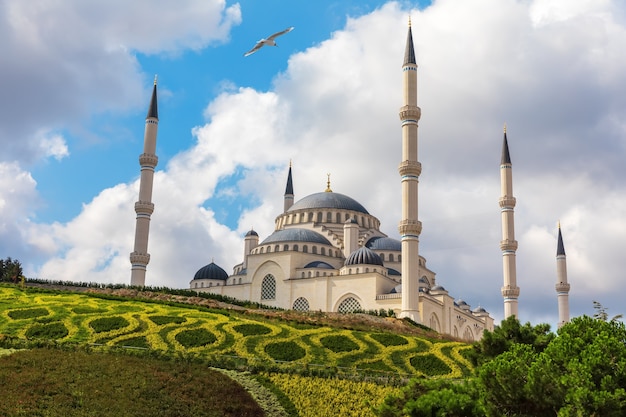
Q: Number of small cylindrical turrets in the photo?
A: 2